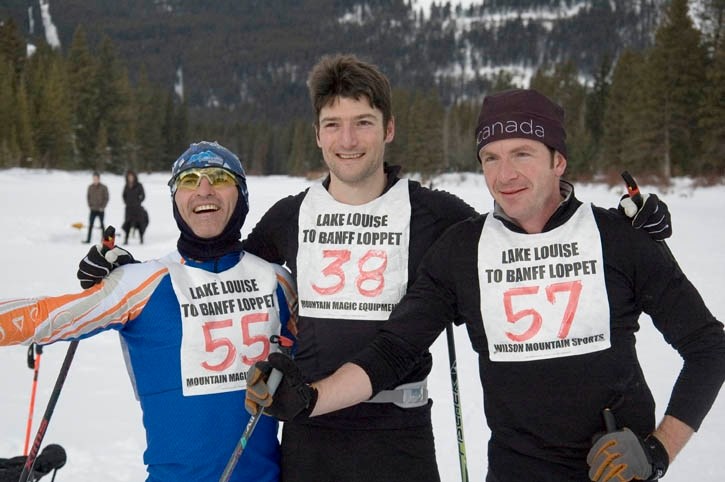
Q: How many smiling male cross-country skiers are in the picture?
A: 3